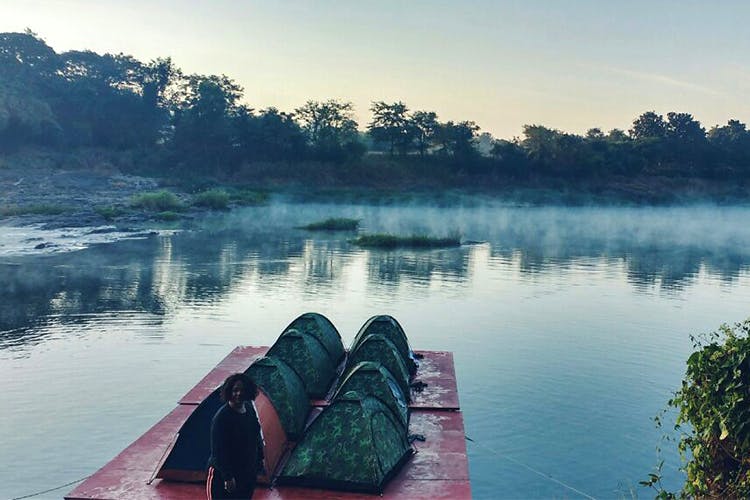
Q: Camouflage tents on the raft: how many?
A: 7